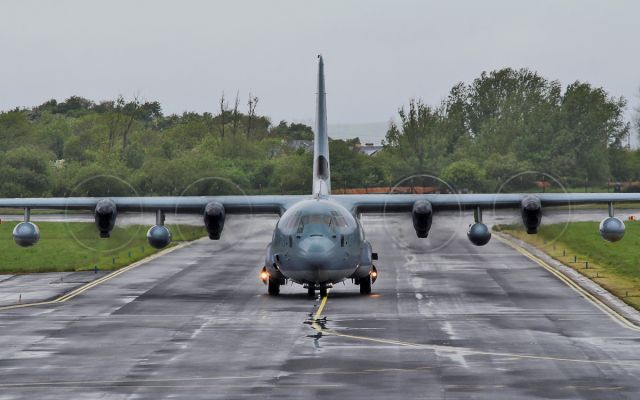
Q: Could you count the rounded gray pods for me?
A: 4